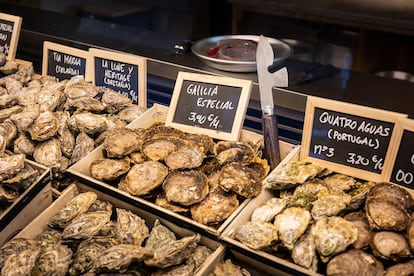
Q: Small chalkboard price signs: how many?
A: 6